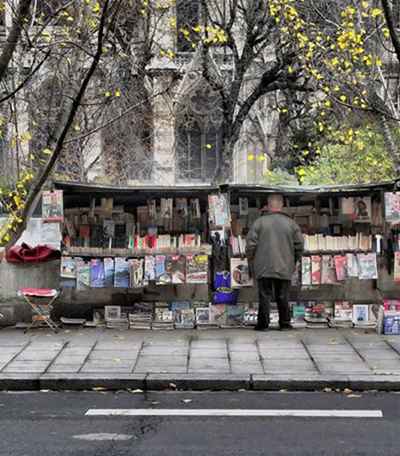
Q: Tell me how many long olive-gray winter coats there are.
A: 1